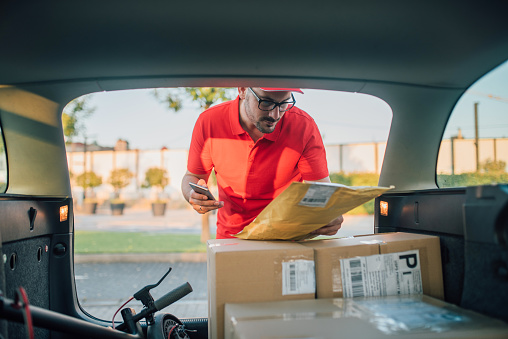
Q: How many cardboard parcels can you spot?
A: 3